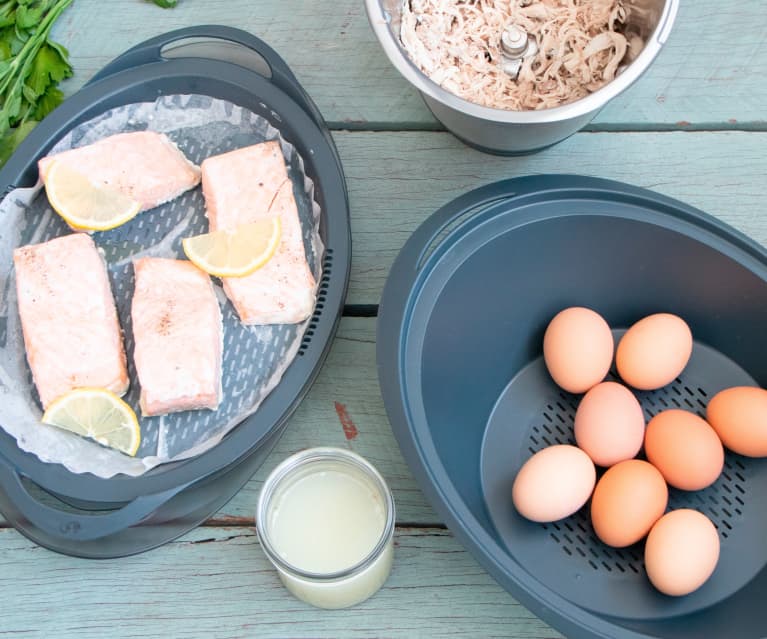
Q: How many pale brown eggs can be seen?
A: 8